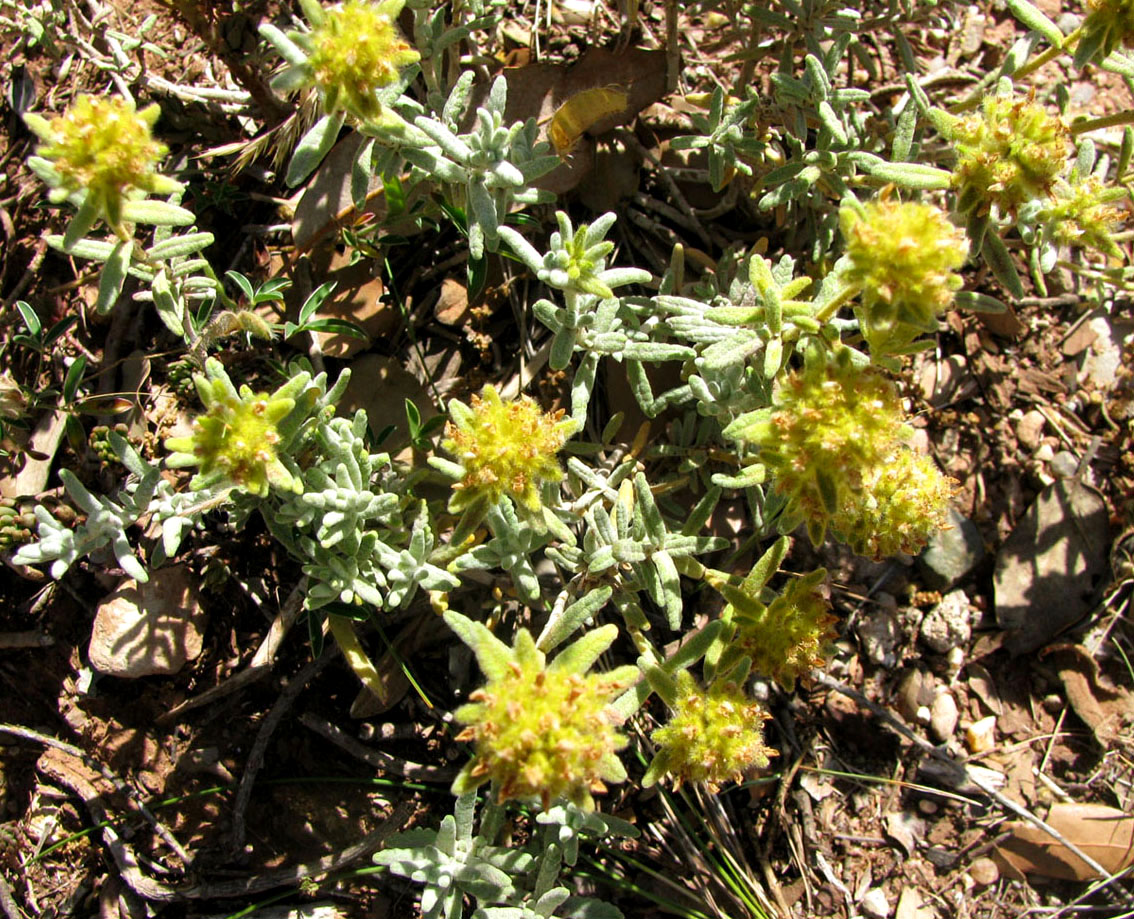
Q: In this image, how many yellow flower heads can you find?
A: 13